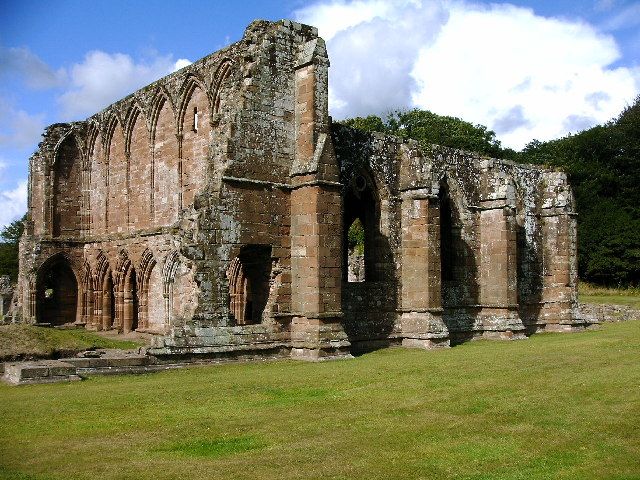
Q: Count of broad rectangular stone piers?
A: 4